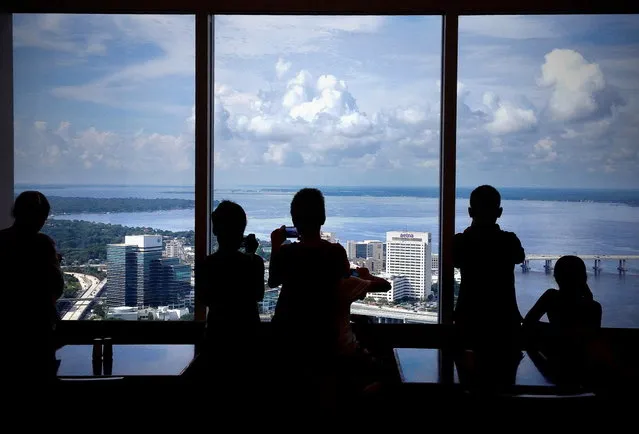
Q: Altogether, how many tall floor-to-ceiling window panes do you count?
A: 3